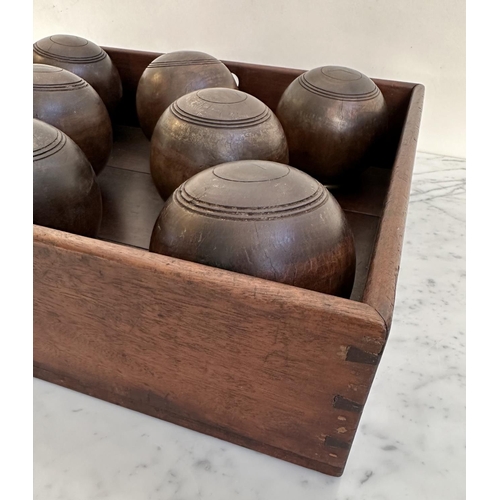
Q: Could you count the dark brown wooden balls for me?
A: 7